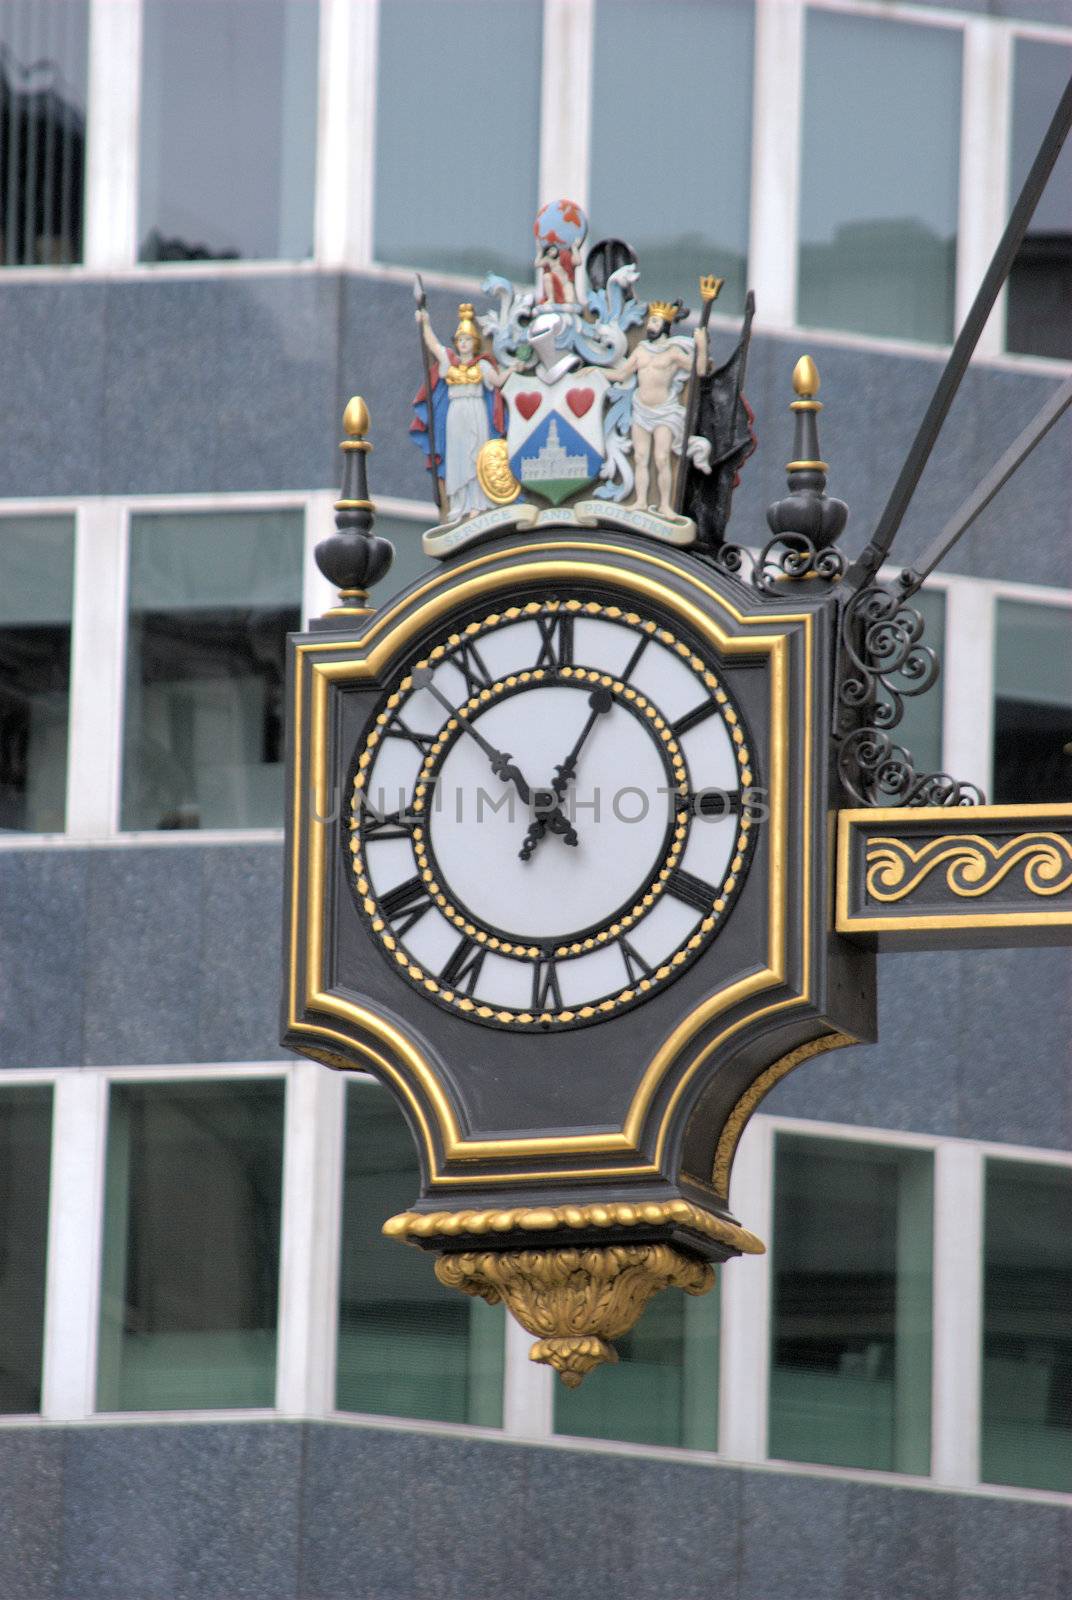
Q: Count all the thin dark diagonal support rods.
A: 2